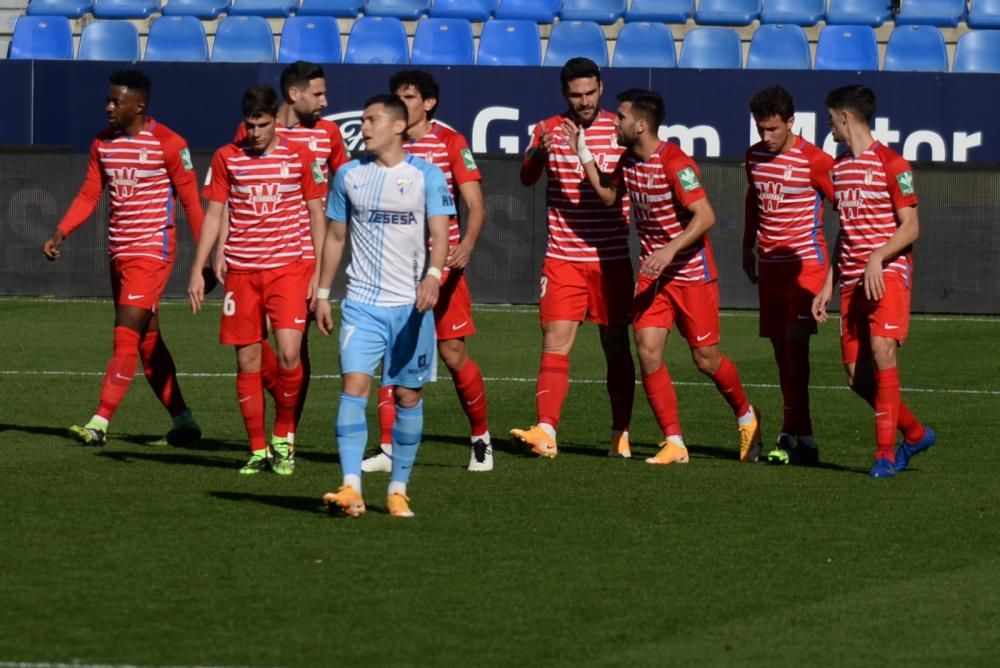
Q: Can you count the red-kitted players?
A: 8